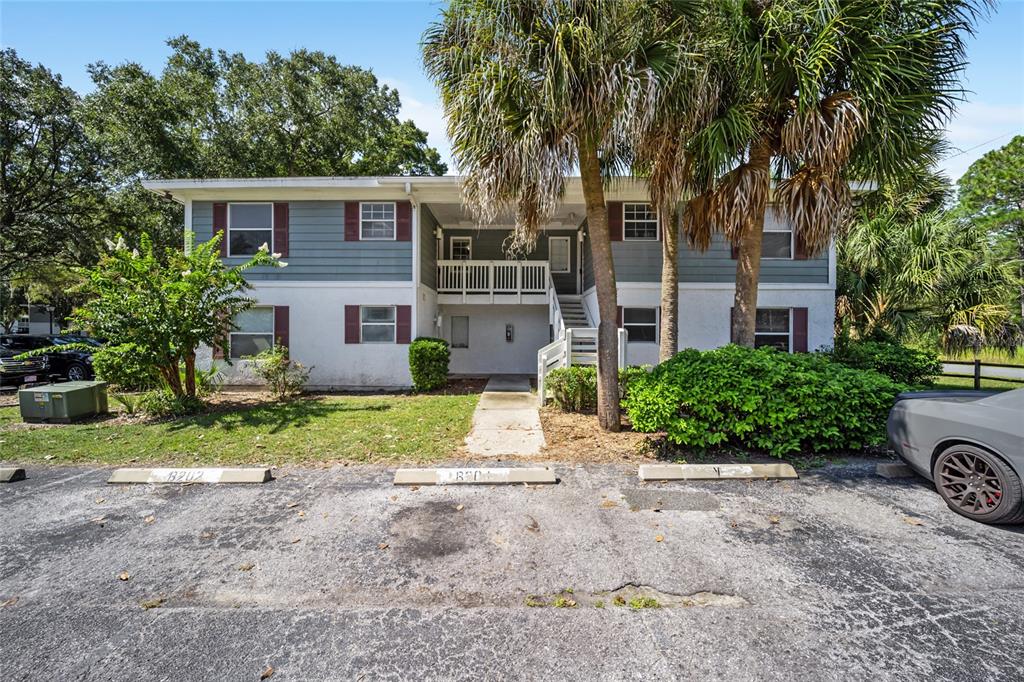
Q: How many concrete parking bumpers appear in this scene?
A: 5